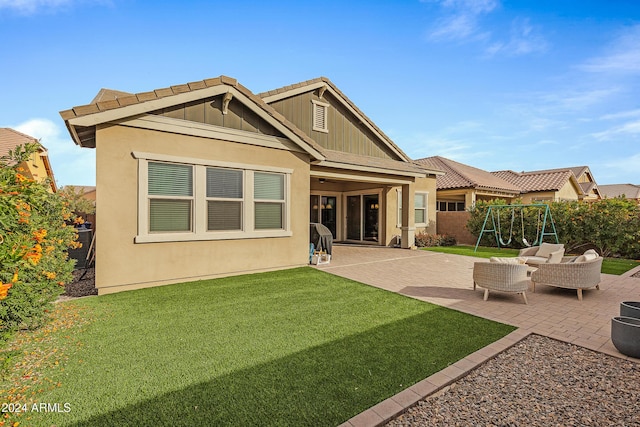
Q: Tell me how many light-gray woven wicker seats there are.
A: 3